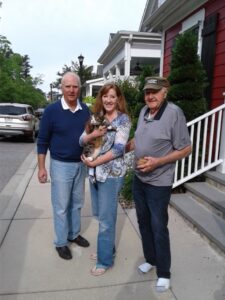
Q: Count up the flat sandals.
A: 2